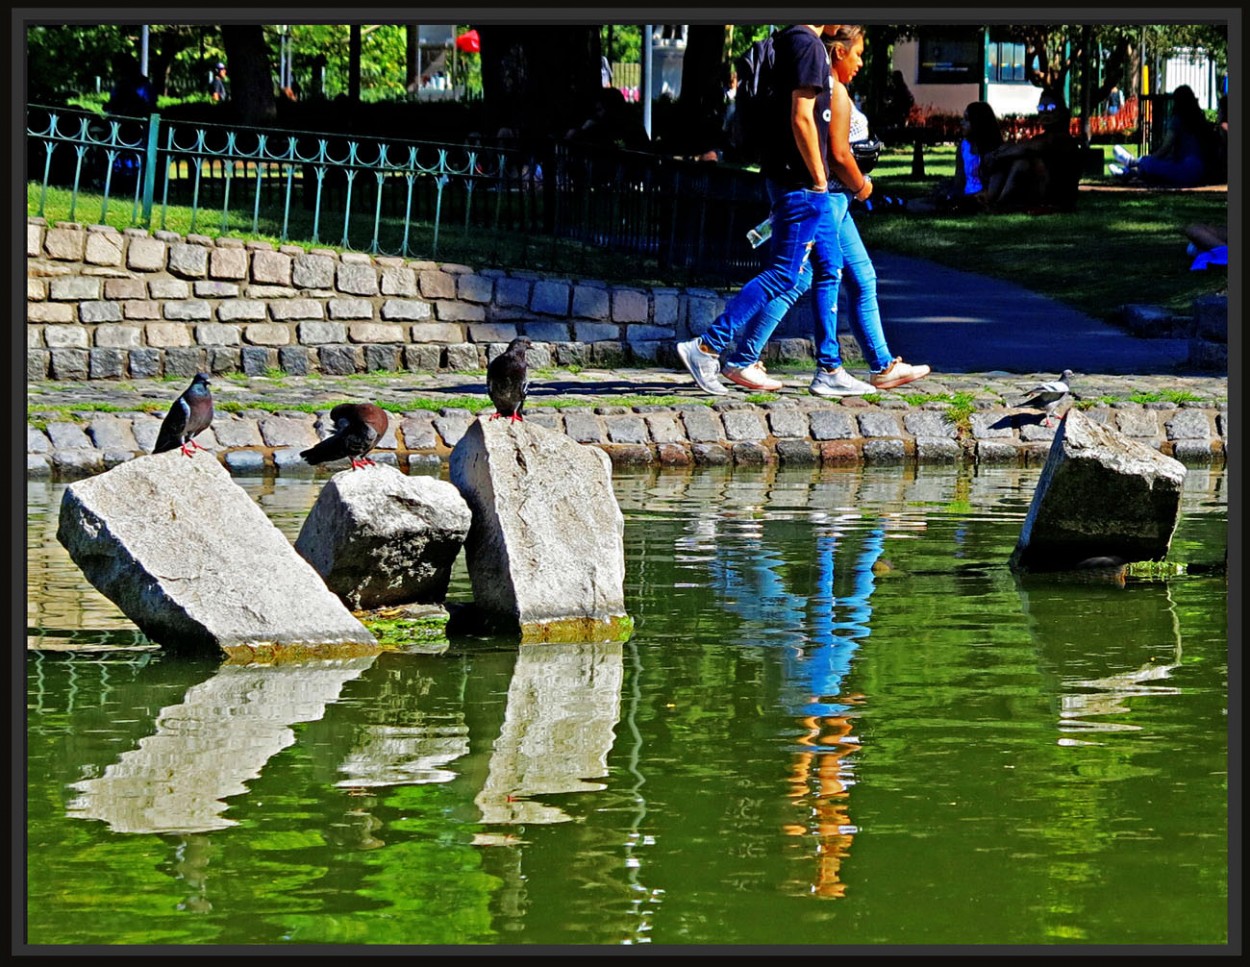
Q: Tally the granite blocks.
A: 4